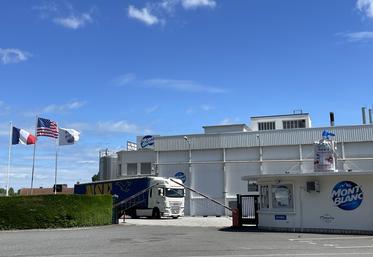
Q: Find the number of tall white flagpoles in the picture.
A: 3